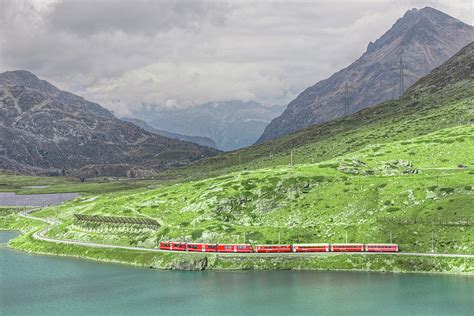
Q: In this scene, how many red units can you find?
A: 7